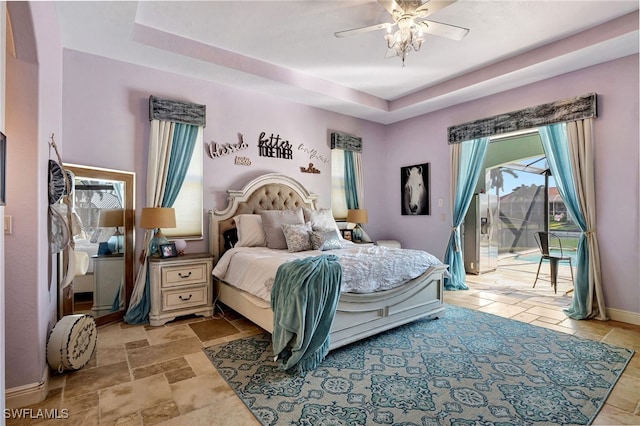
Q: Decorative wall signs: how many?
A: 5